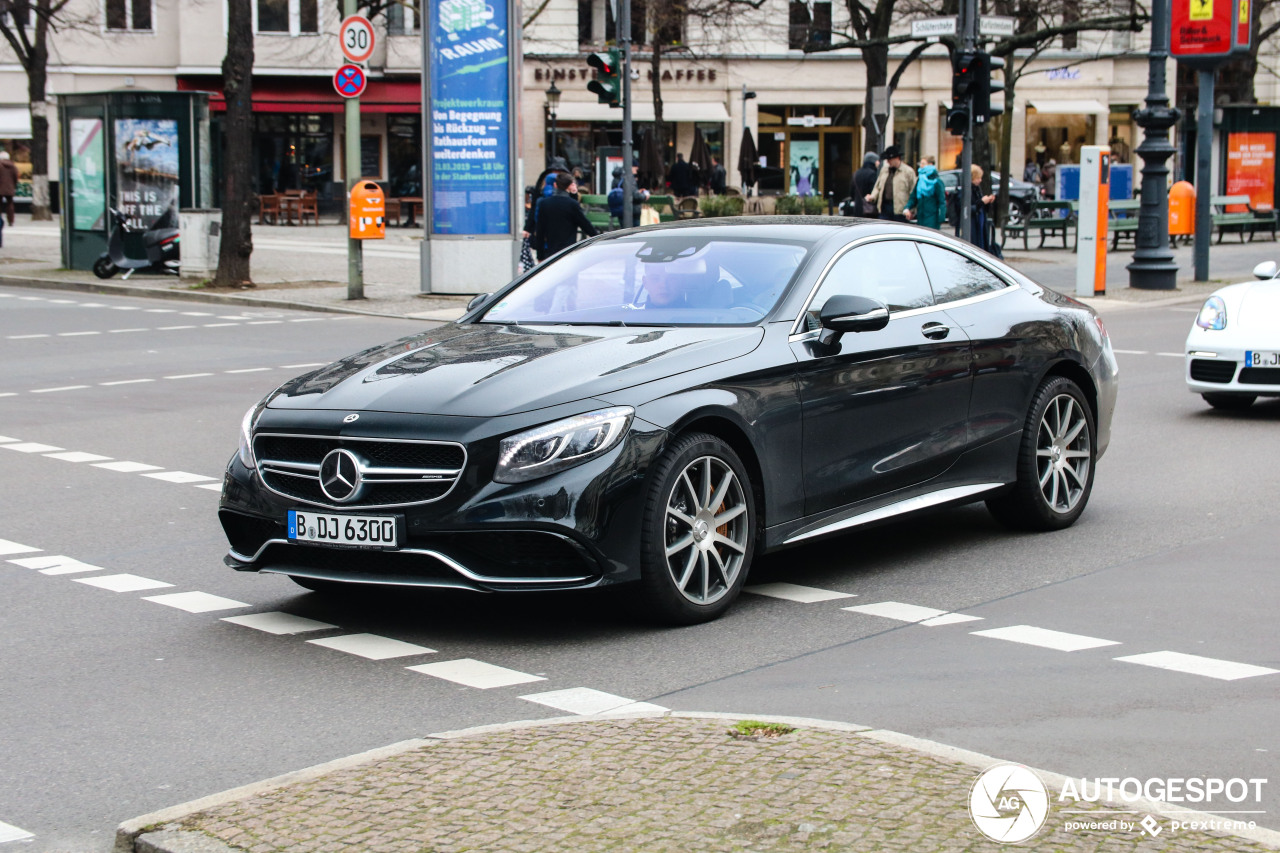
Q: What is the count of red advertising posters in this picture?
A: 2